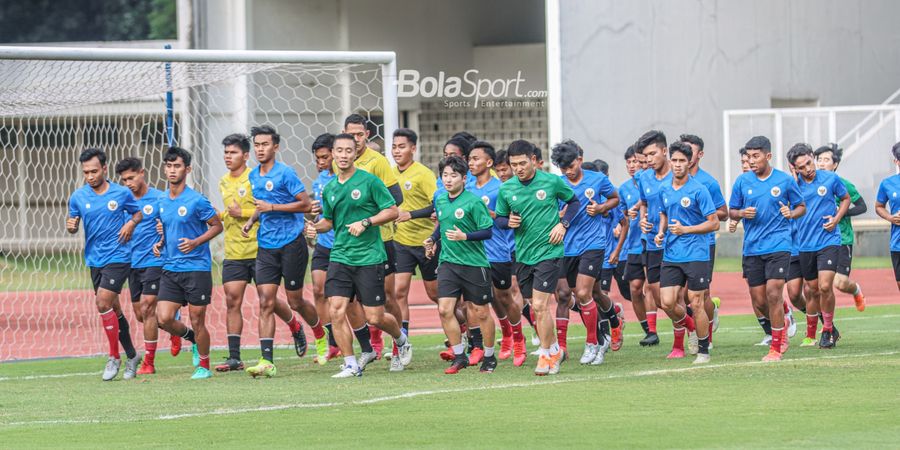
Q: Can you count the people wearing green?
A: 4